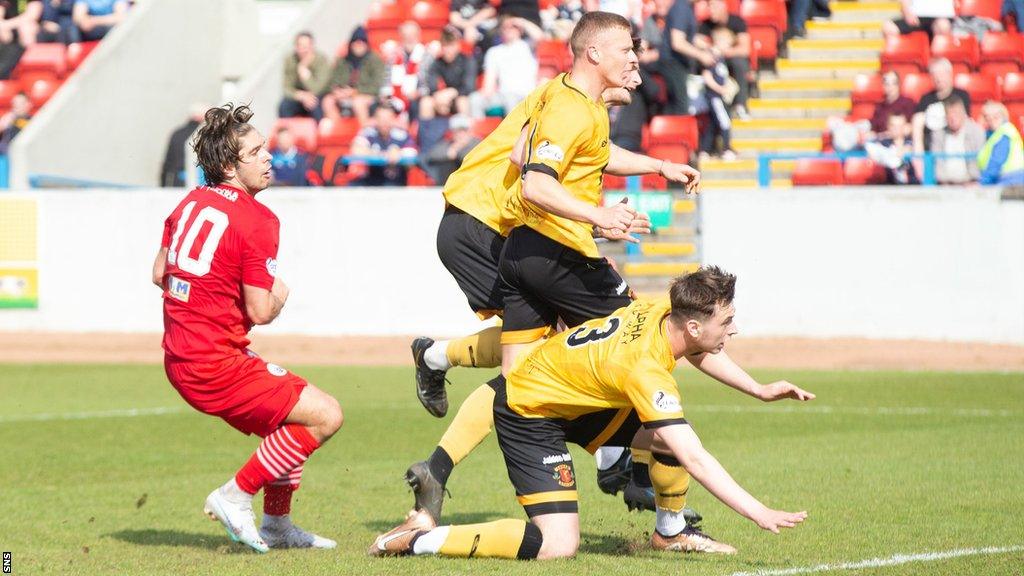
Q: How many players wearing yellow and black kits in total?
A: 3